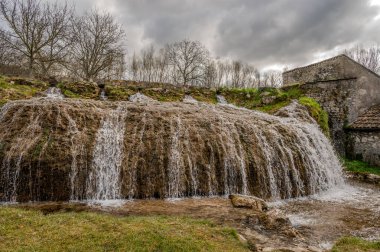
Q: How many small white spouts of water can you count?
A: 5